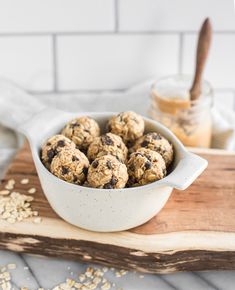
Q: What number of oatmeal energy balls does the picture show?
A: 8